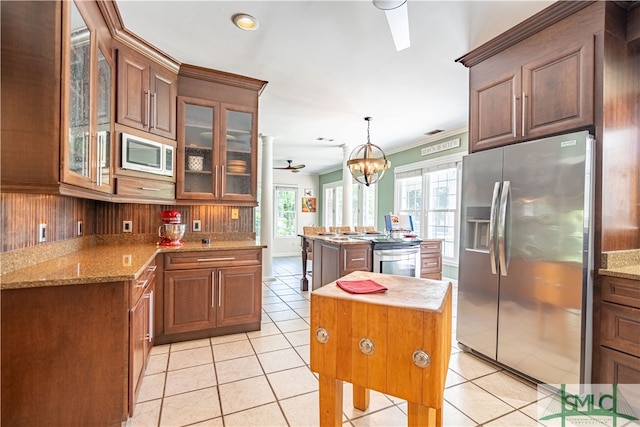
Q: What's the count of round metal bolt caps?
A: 3